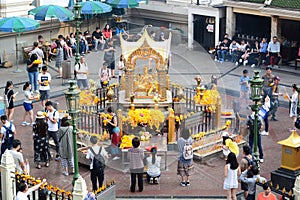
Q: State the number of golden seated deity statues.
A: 1